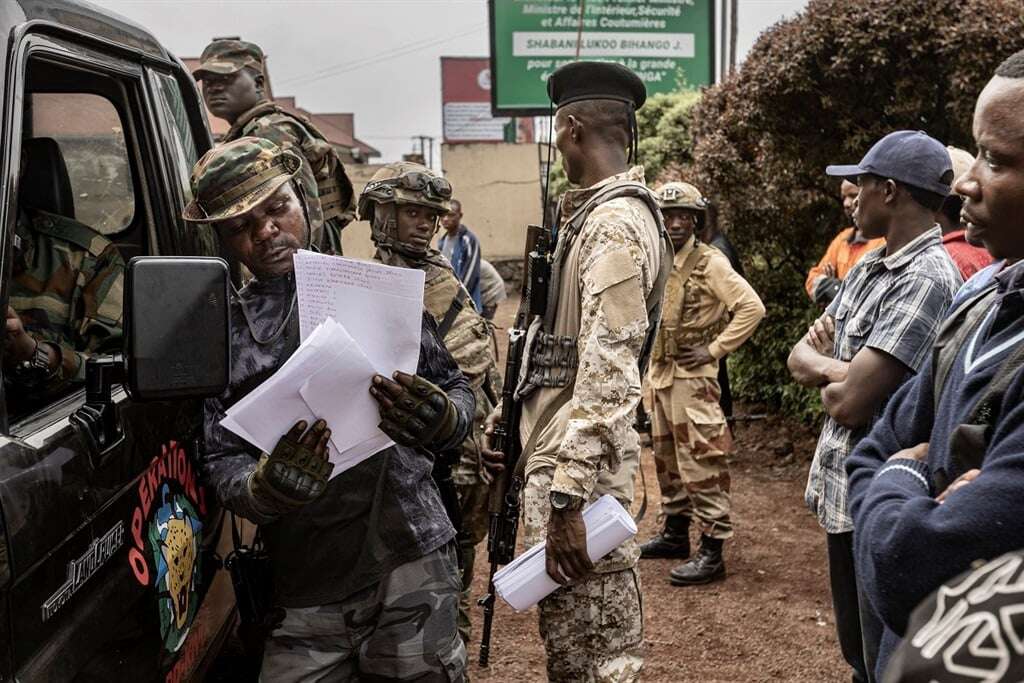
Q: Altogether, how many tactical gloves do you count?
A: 2